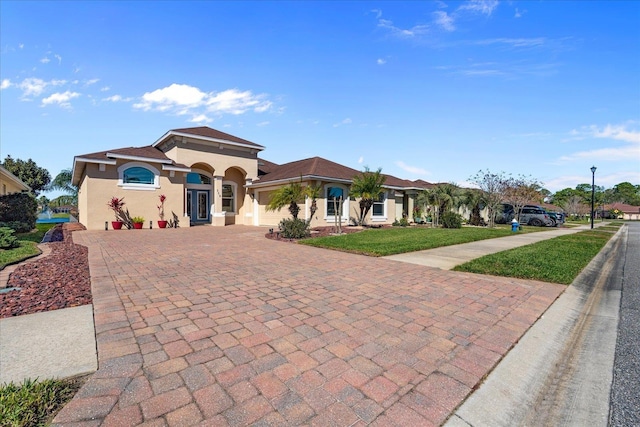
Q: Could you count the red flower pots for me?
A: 3